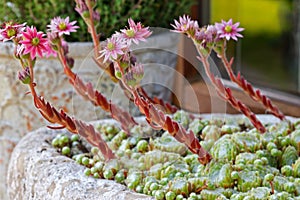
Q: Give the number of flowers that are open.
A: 7